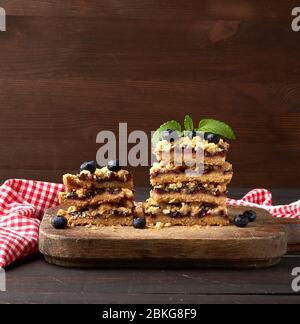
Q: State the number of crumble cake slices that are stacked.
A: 7